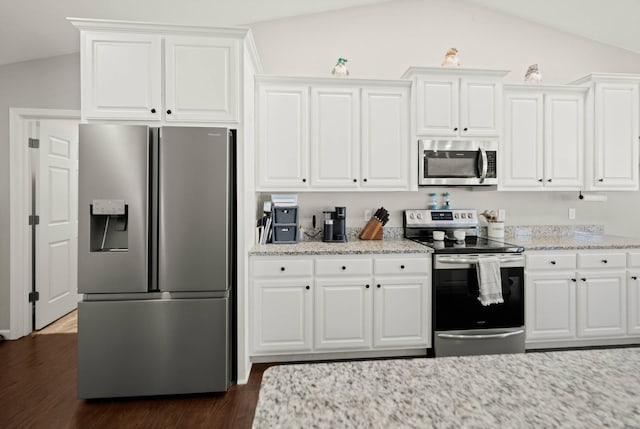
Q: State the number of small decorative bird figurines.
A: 3